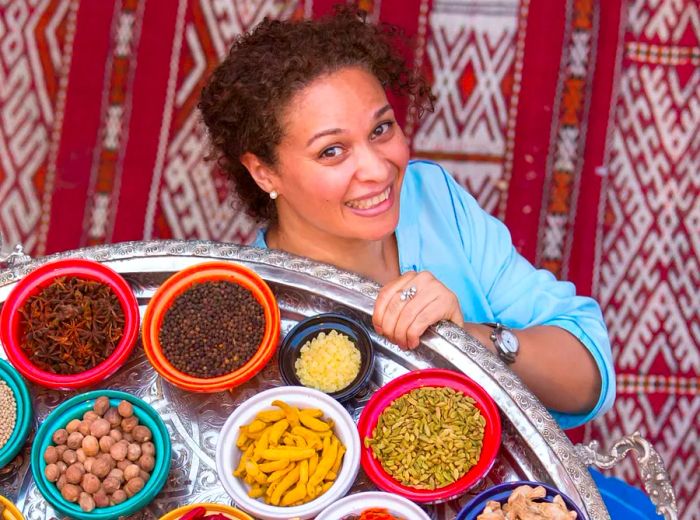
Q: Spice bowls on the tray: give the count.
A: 11